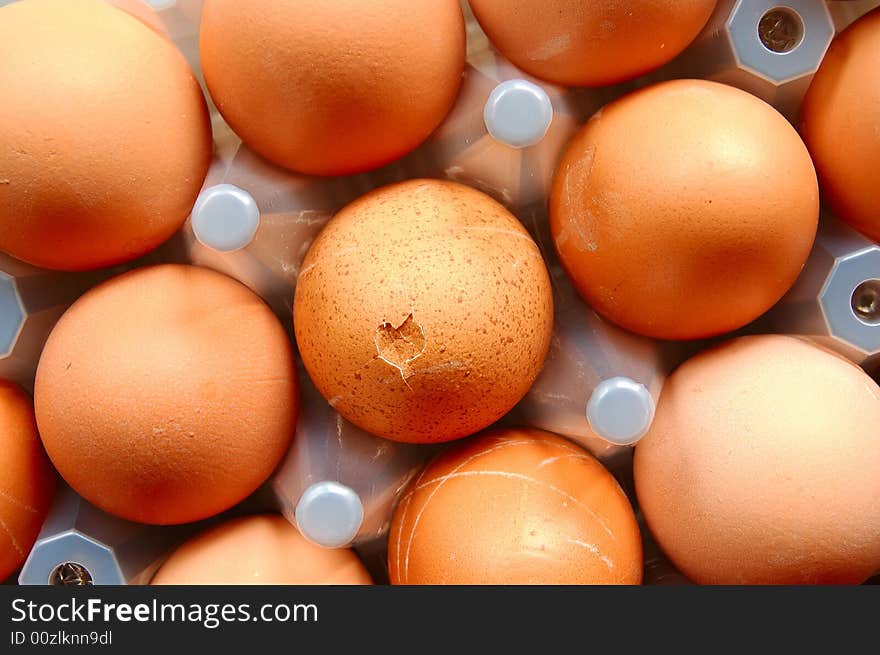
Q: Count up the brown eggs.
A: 11